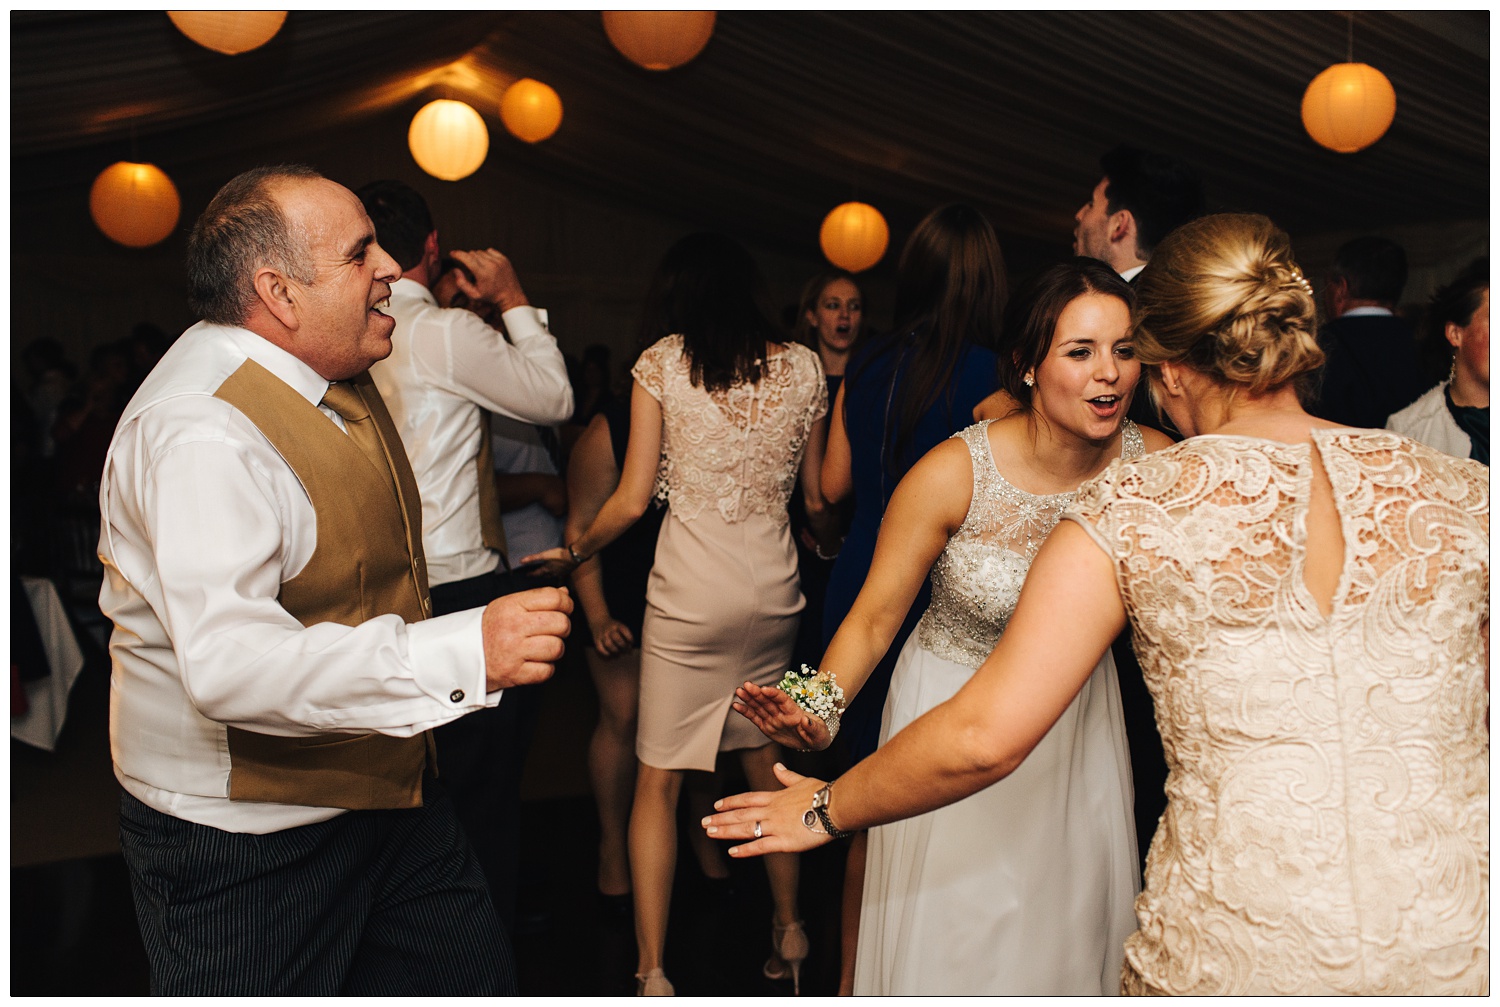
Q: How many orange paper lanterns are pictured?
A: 7